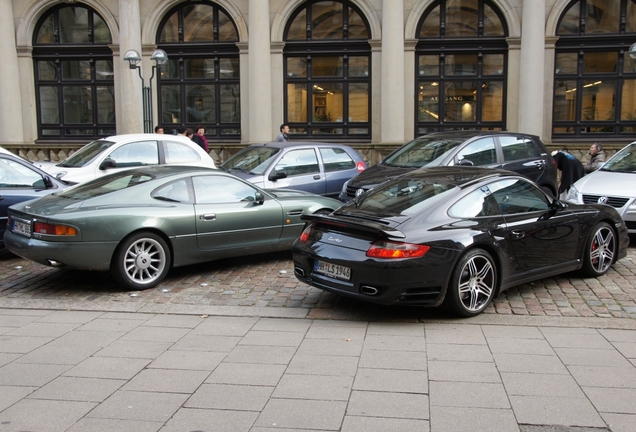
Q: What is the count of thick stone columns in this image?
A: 5